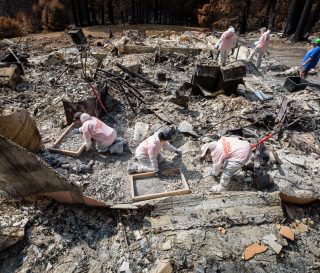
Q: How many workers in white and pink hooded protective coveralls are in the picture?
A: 5